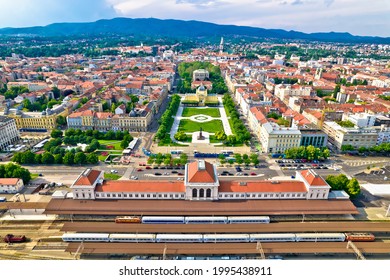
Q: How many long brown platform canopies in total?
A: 3